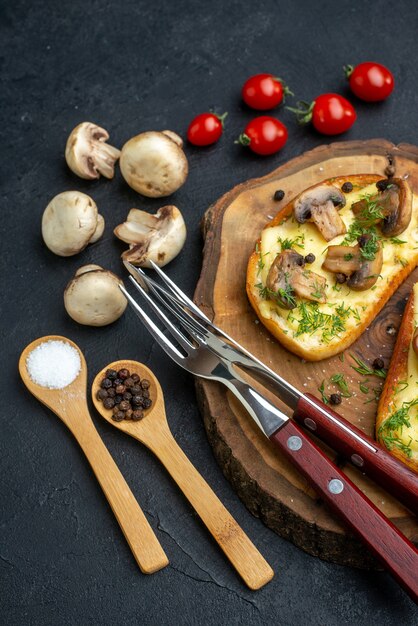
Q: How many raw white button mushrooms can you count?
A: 5